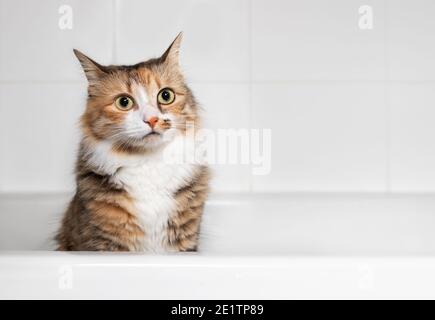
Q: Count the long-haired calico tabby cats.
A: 1